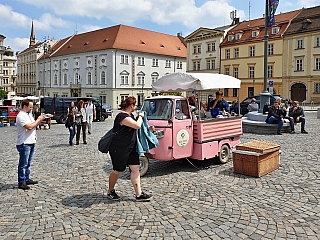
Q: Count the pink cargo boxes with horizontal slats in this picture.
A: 1